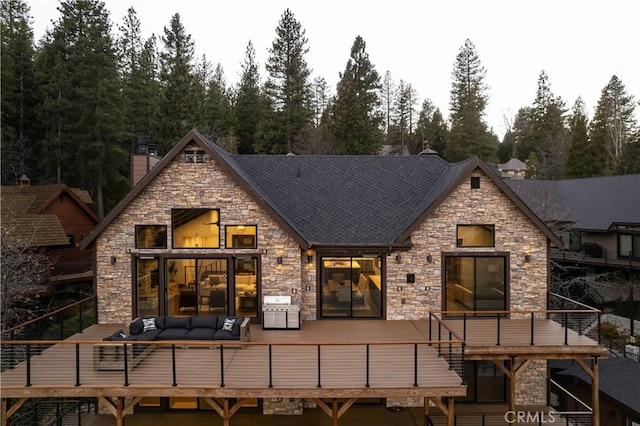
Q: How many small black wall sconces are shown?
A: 6